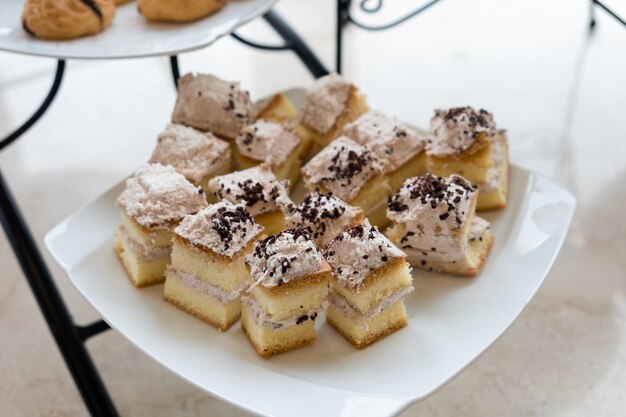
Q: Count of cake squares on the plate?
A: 15